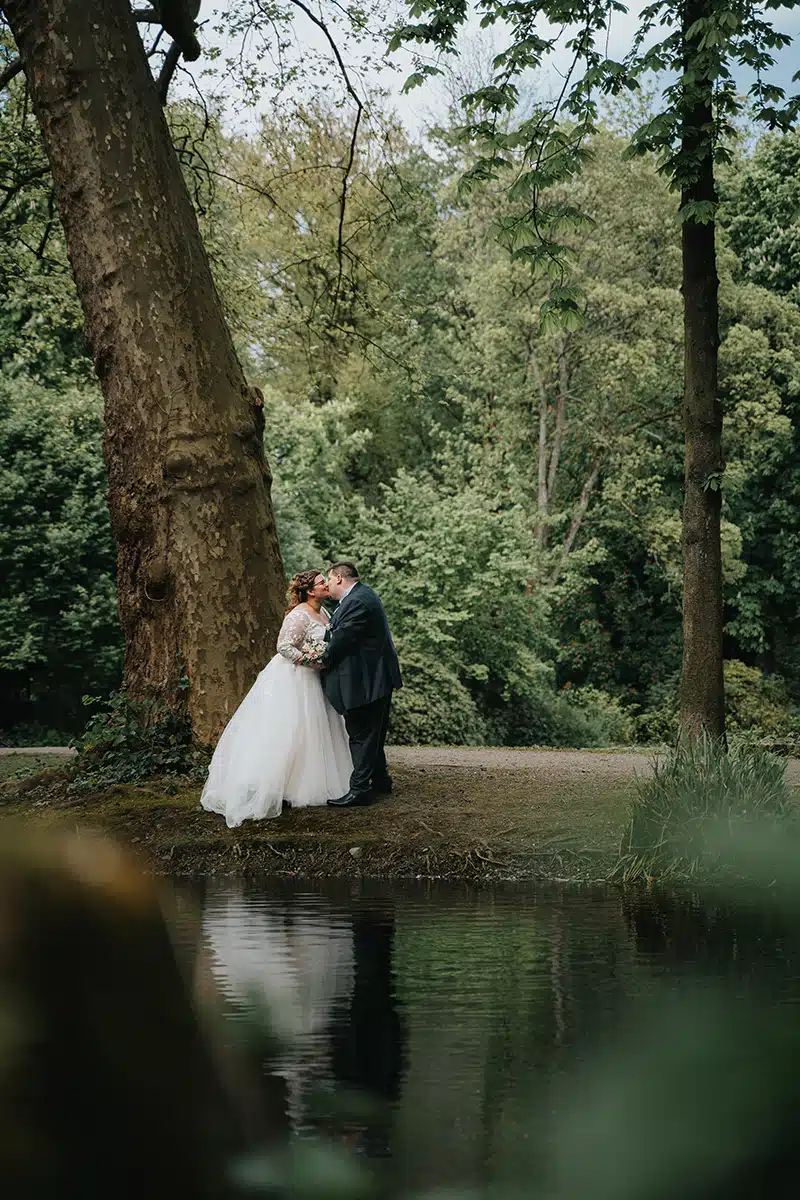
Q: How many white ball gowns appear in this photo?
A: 1